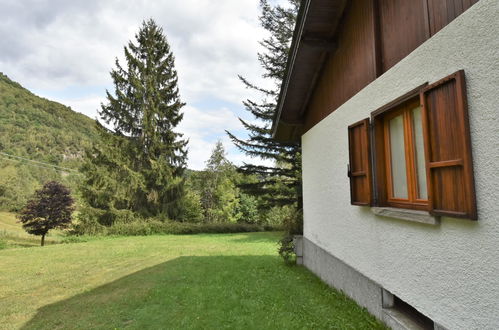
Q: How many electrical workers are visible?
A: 0